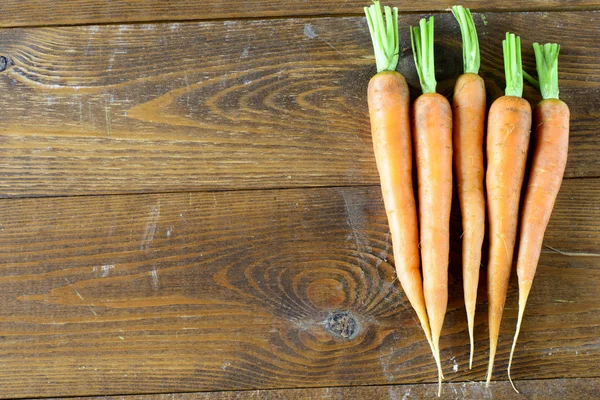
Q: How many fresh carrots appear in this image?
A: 5